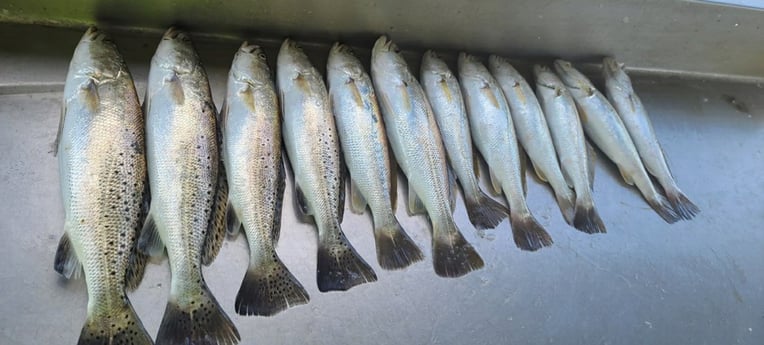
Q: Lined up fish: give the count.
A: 12